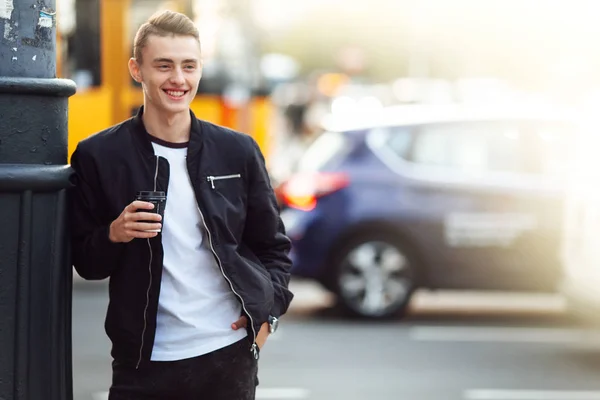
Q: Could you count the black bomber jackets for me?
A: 1